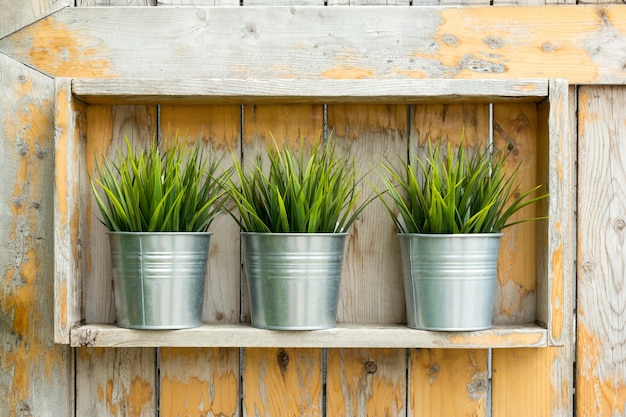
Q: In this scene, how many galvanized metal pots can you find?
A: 3